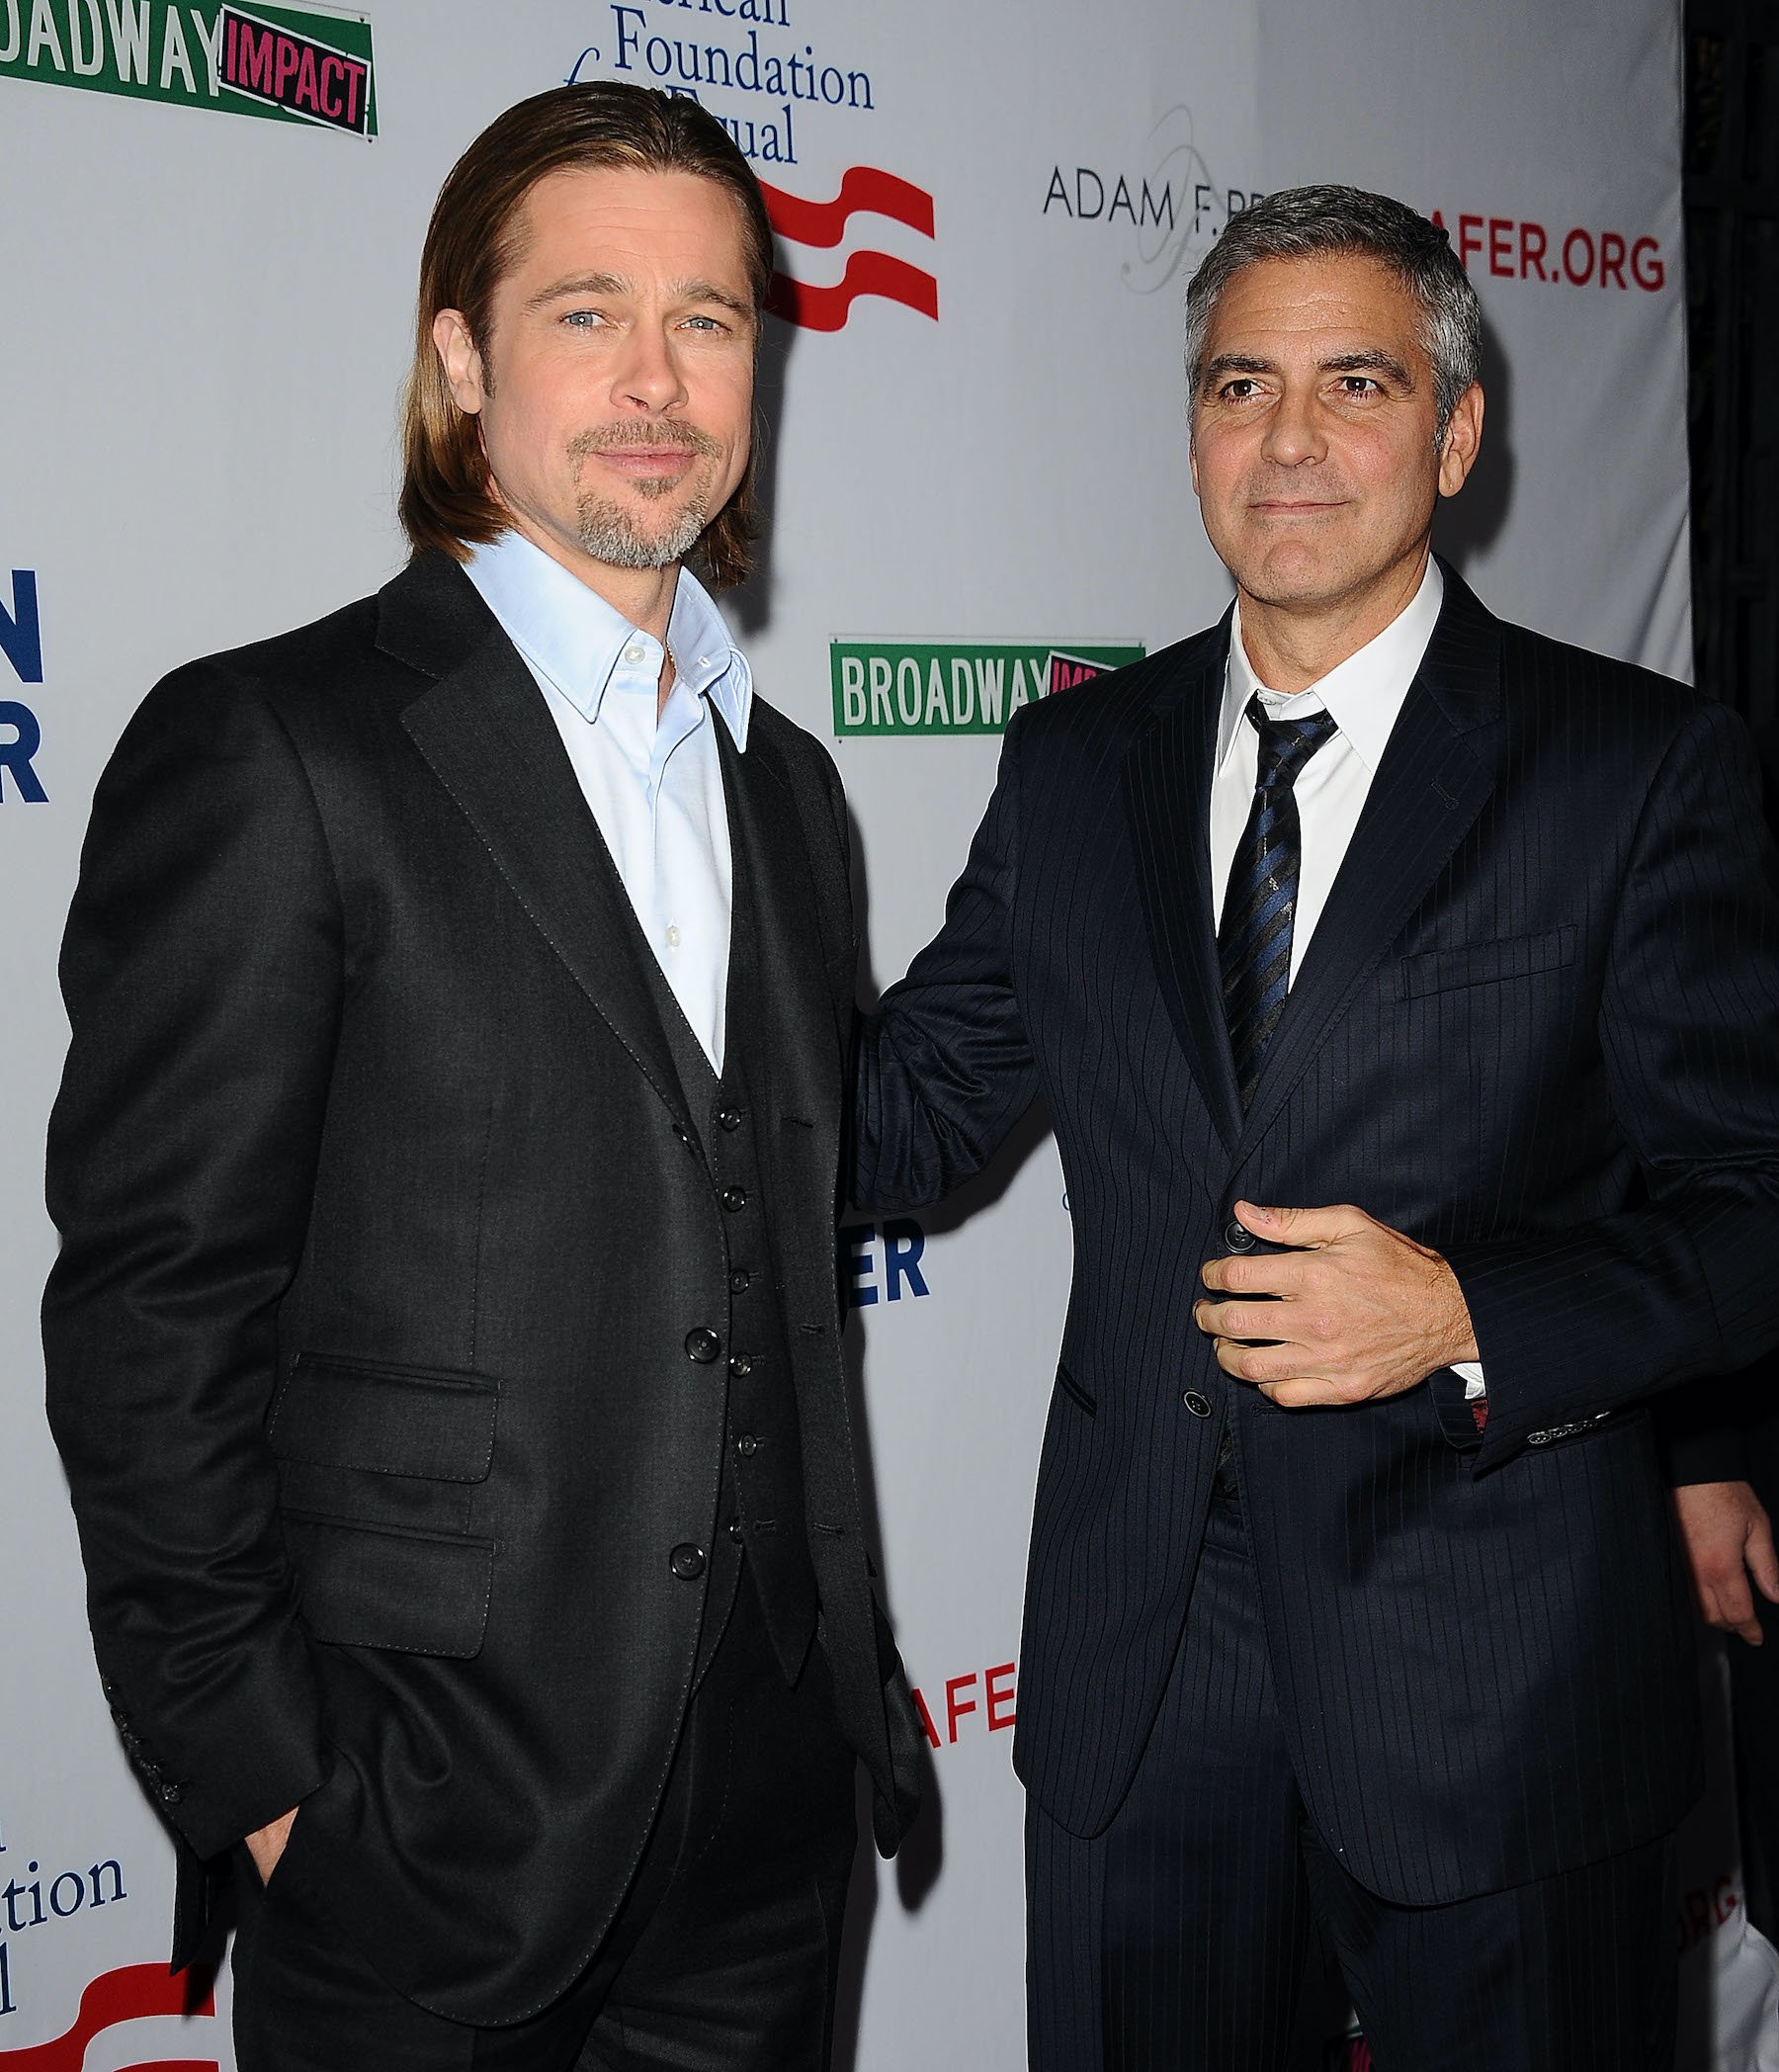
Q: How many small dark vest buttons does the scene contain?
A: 6